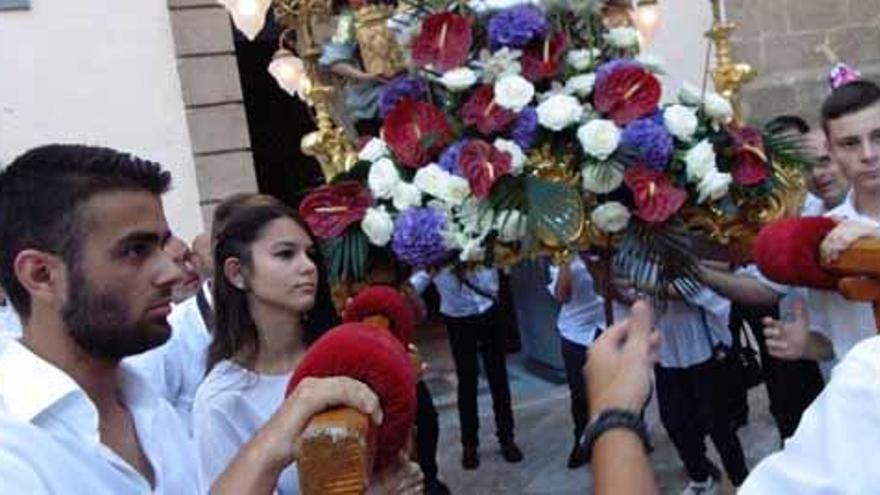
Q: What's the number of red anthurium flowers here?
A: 9